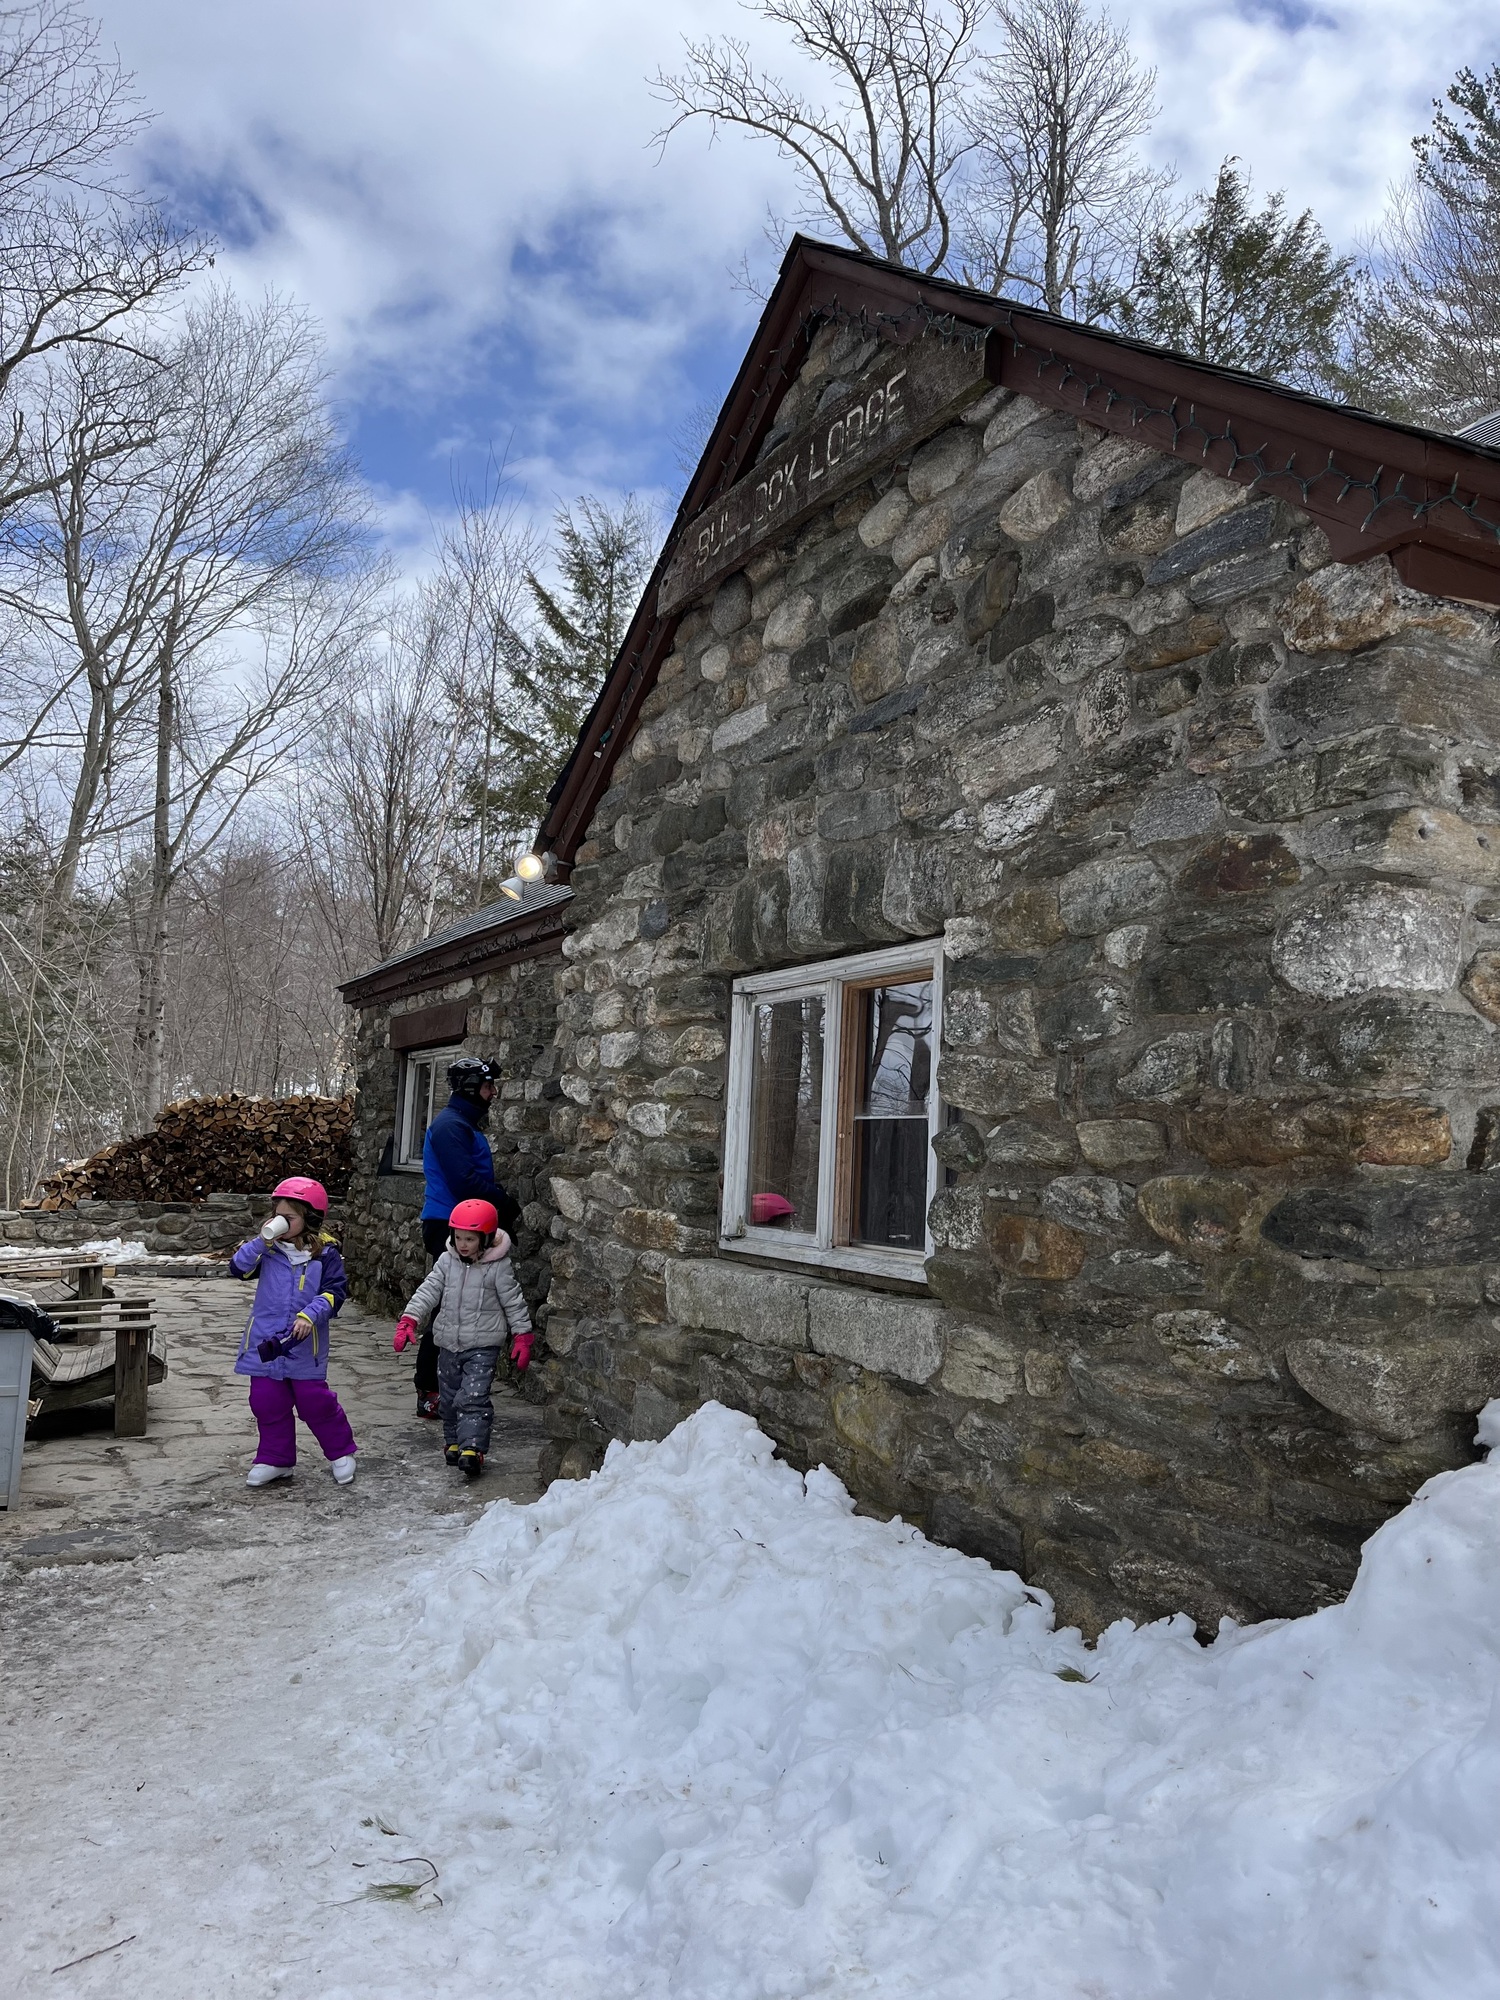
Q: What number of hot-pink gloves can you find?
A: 2